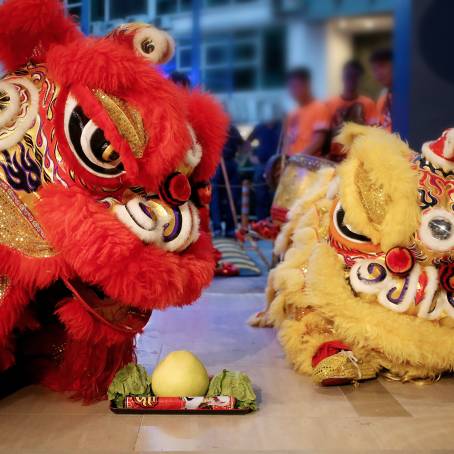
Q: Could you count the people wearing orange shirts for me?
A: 3